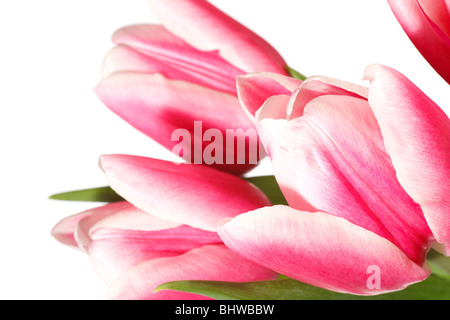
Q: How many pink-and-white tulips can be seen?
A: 4